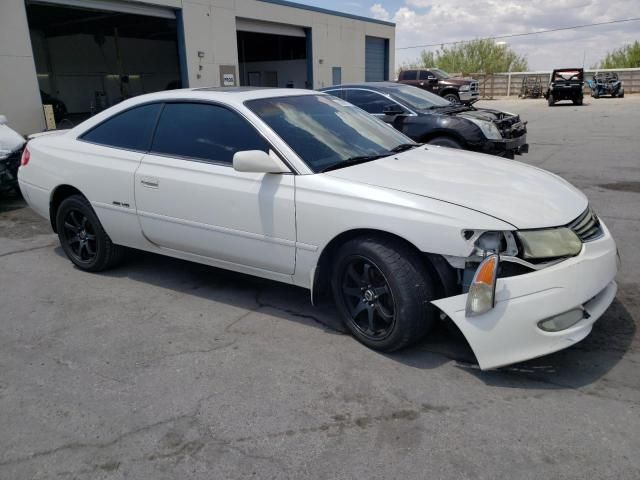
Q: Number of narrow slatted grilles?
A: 1